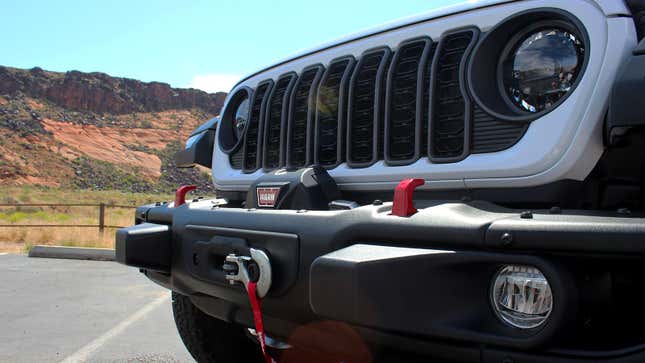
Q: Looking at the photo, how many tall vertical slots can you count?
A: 7